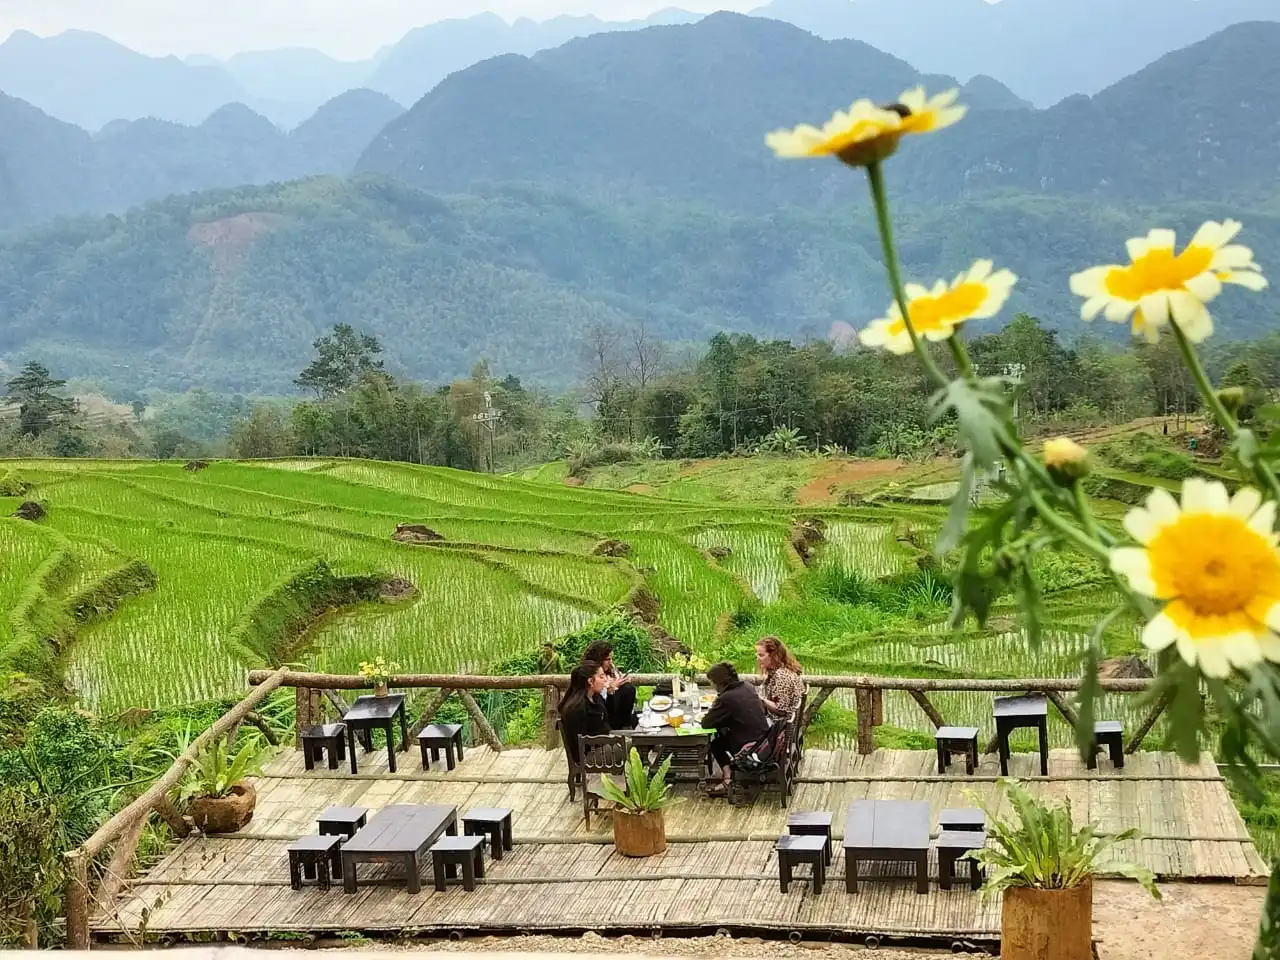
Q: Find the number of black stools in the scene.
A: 12